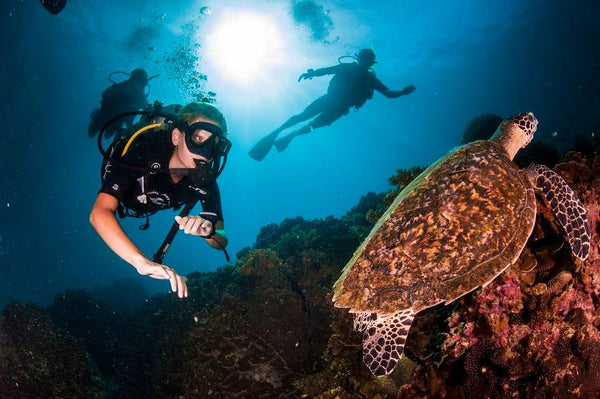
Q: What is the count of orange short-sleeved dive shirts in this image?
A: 0